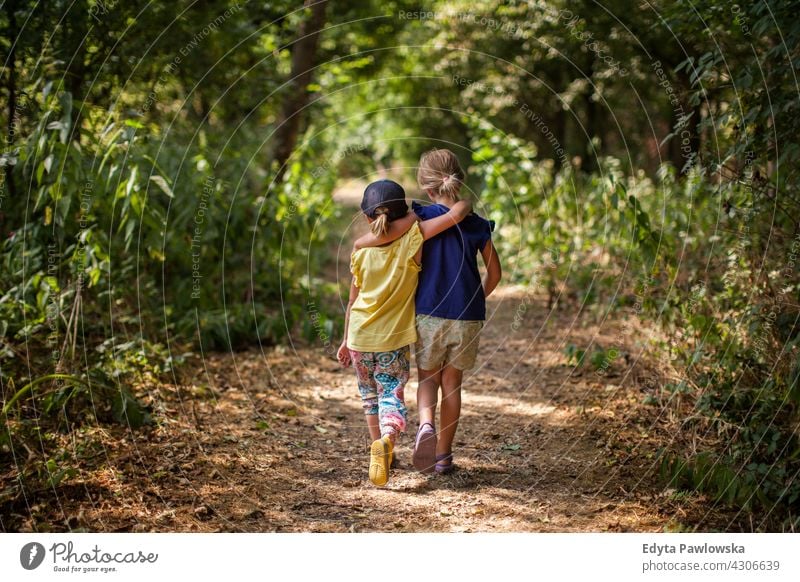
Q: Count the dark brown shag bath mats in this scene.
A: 0